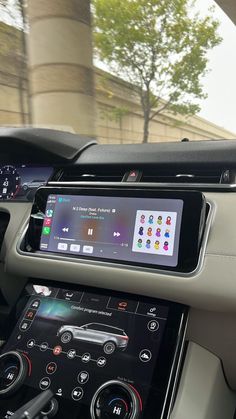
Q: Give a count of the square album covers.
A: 1